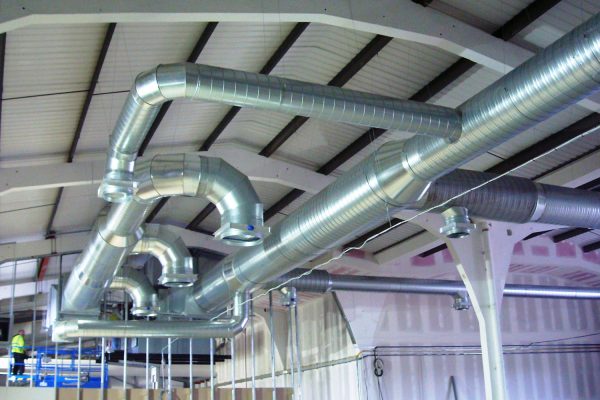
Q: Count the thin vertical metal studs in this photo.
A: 15